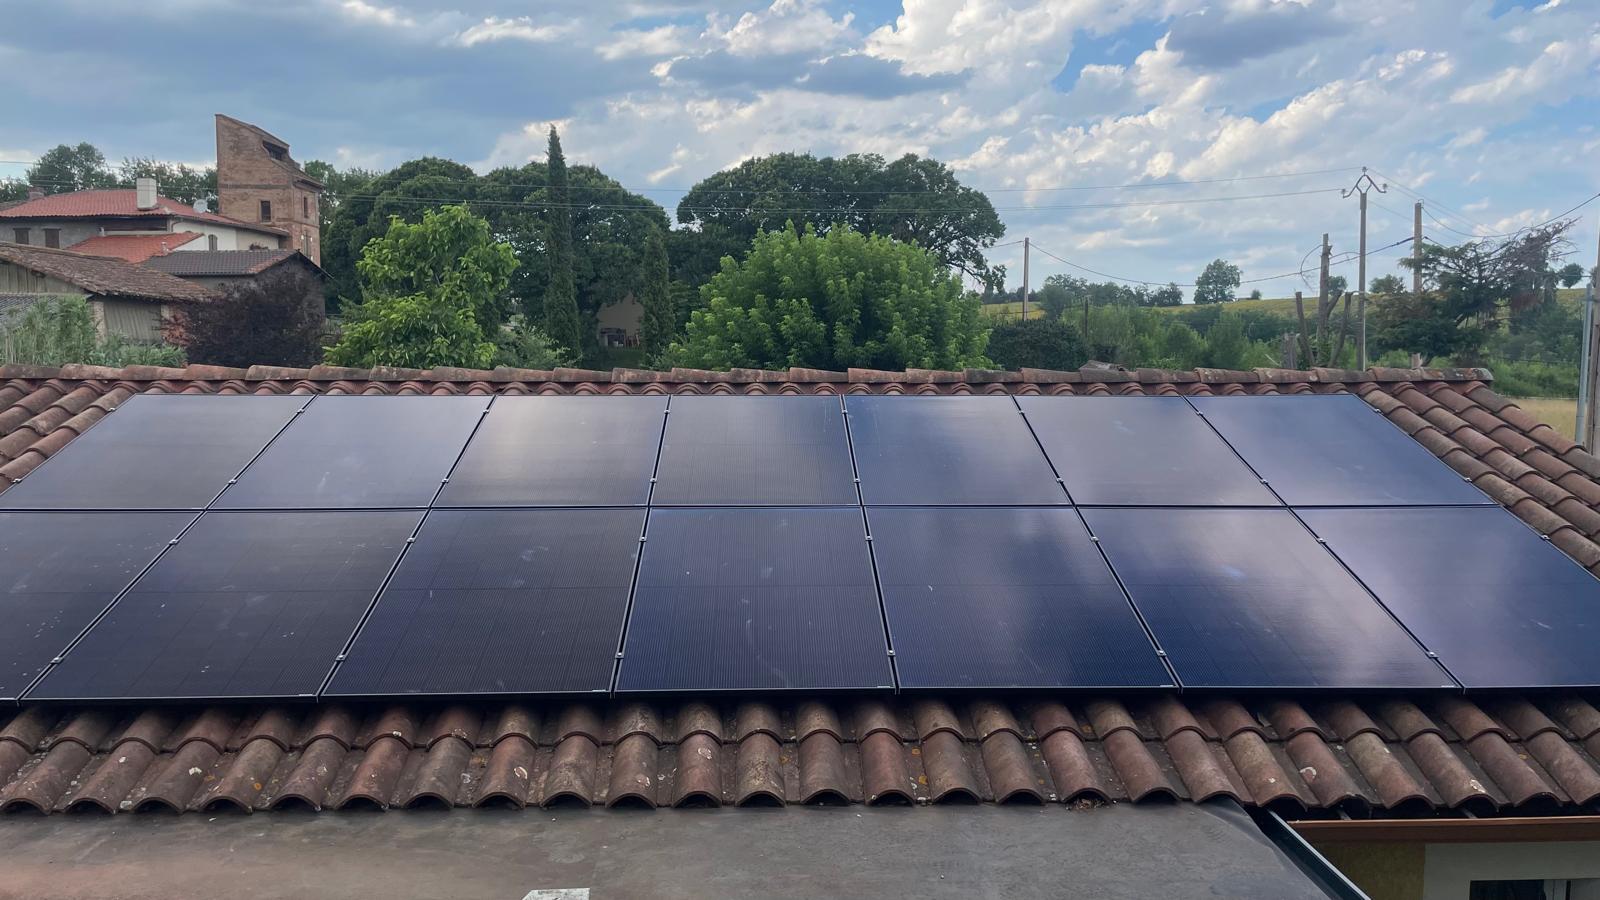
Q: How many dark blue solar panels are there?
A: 14